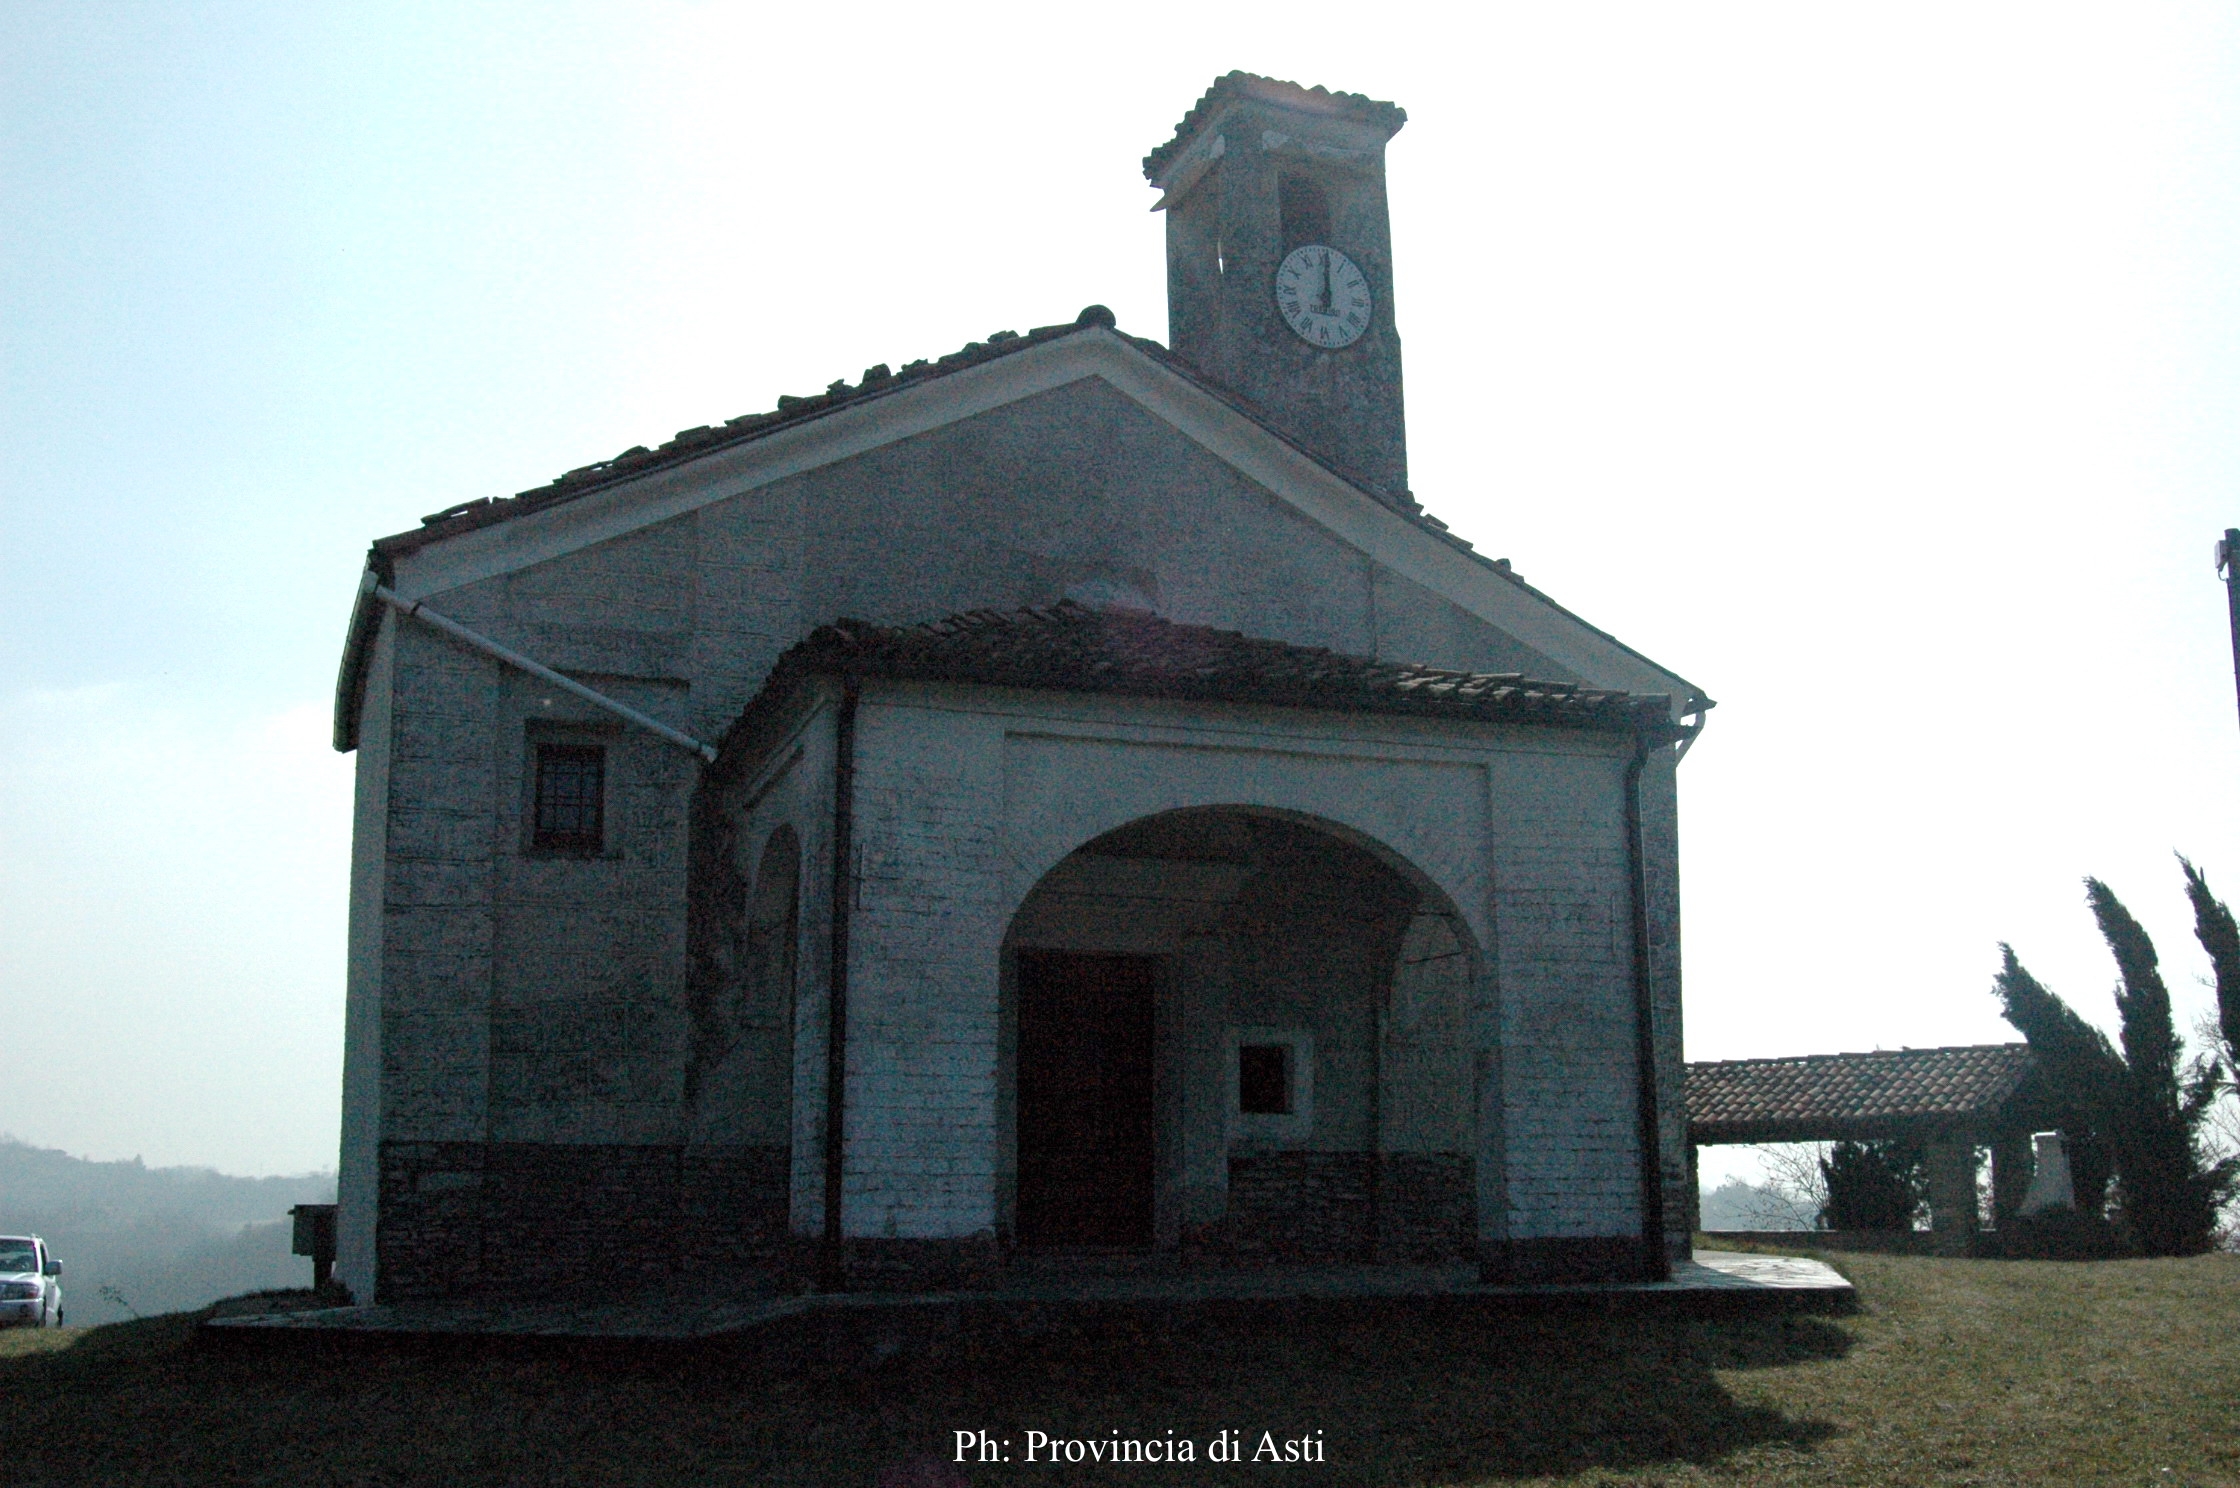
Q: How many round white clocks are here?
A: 1